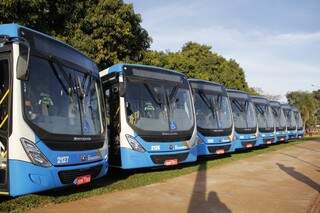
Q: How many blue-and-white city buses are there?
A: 8